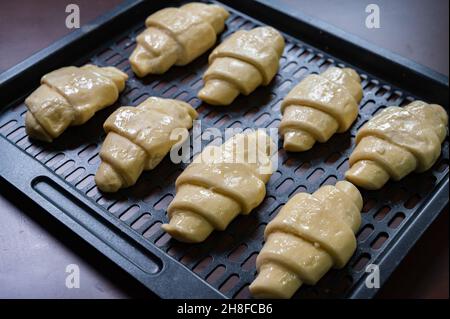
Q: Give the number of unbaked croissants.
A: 8